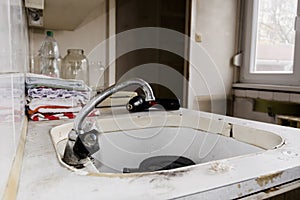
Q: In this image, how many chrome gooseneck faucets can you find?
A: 1